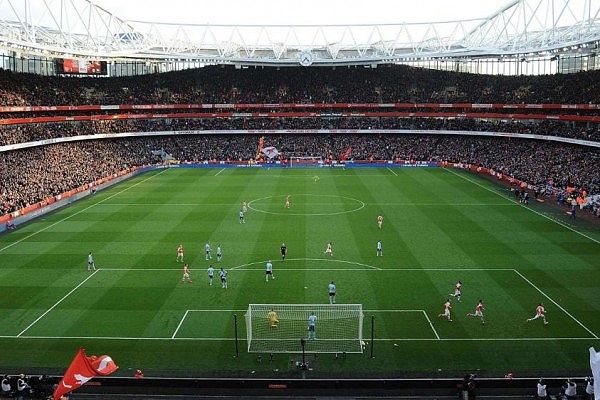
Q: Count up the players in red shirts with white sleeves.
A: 10